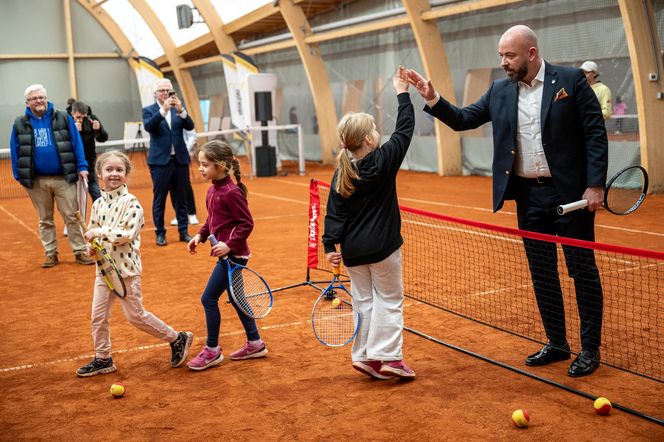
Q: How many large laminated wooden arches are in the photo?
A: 6